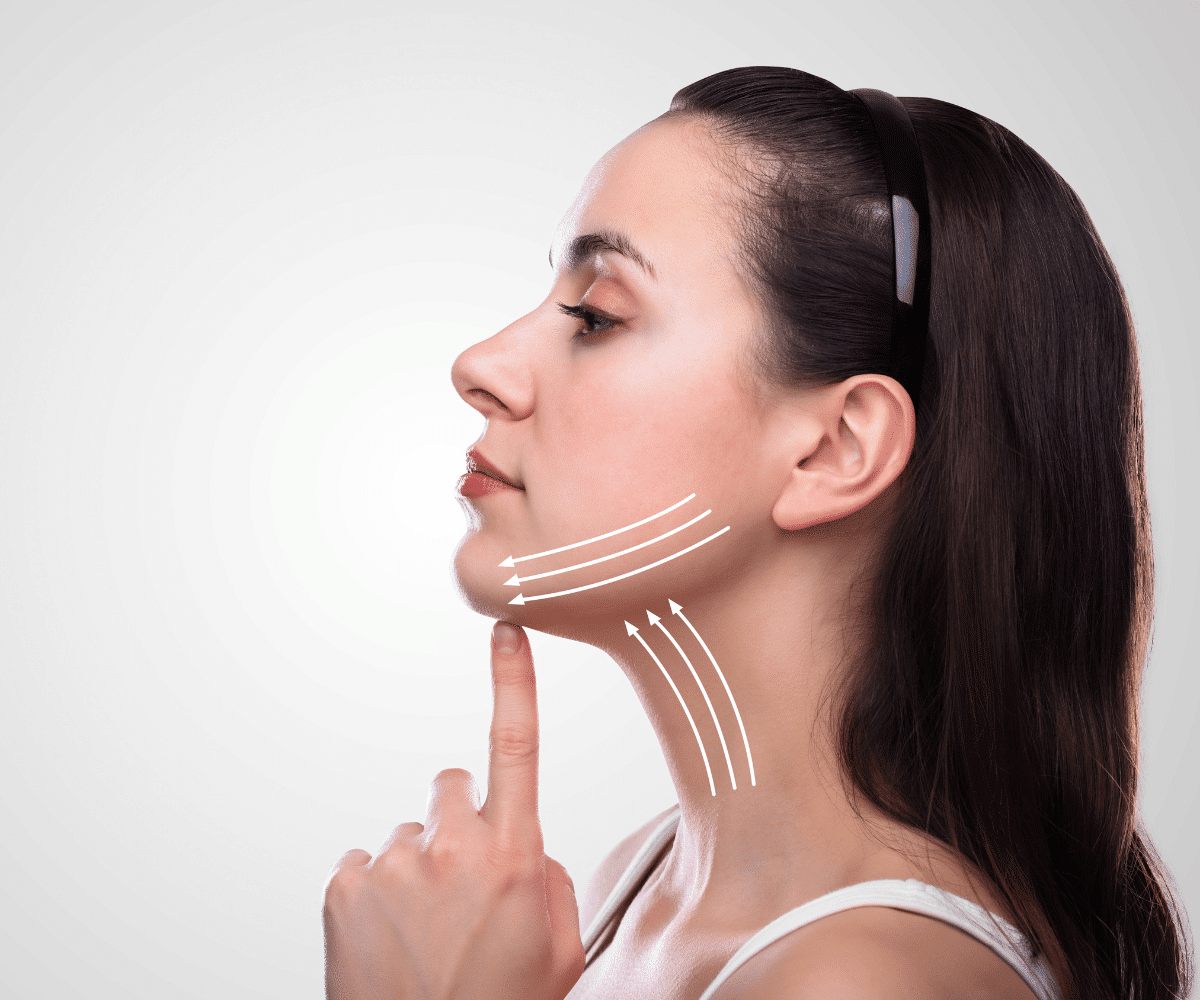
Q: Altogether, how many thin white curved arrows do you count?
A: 6